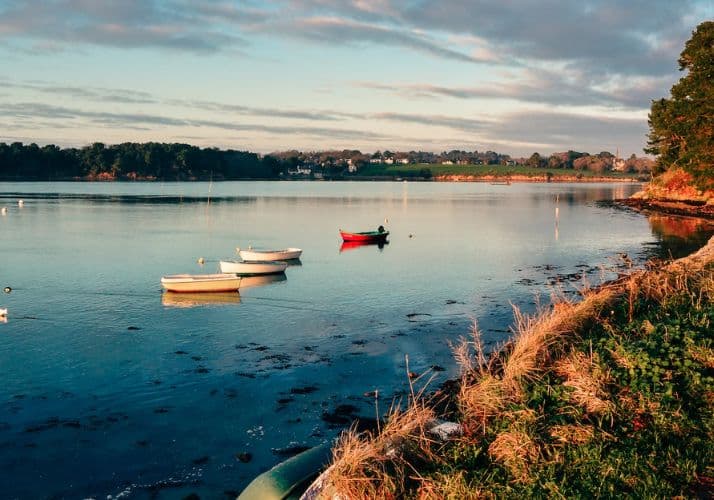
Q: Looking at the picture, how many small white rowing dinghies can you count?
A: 3